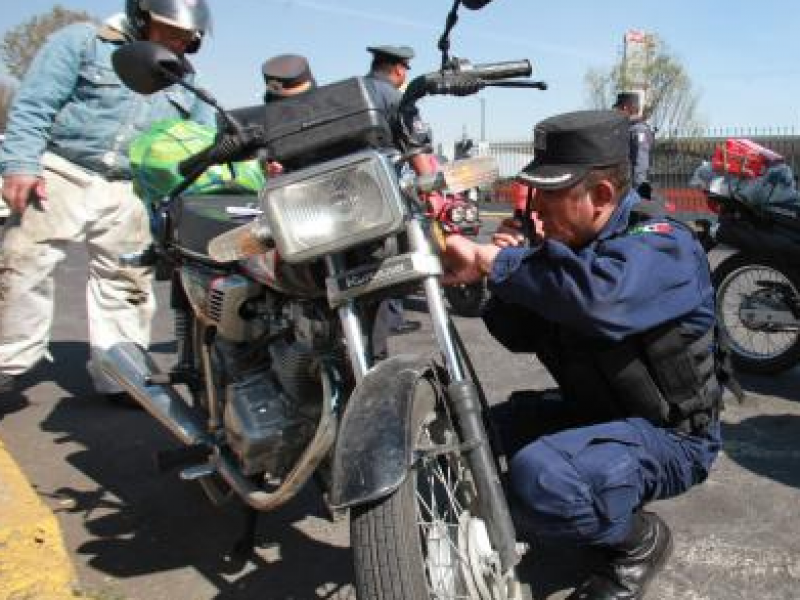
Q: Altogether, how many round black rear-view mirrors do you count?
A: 2